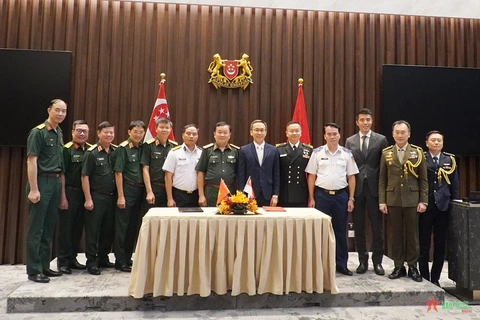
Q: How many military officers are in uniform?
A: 11